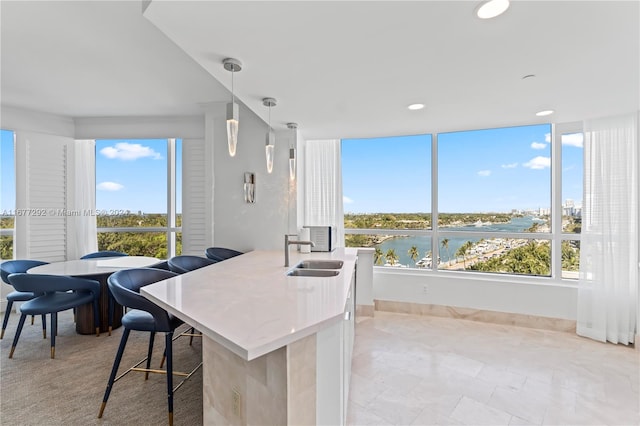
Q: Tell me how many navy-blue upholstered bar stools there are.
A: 3